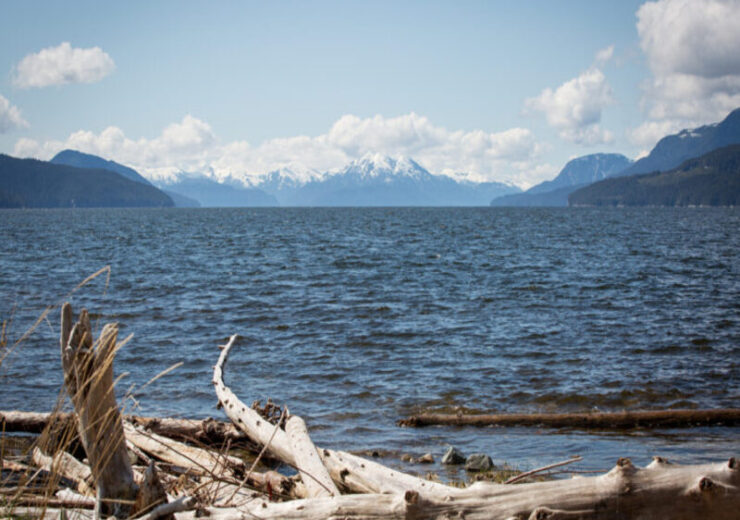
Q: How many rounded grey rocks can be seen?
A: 2